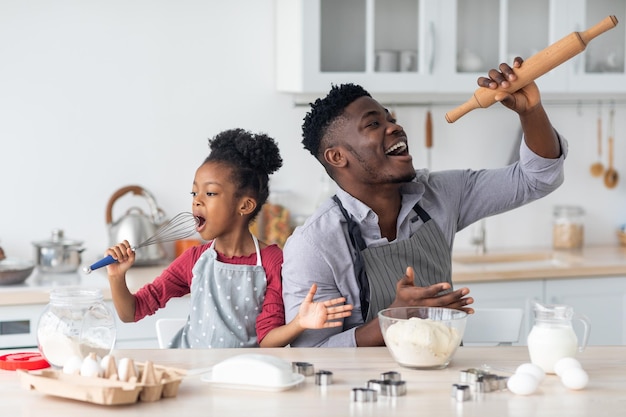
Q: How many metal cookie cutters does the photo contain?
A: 8